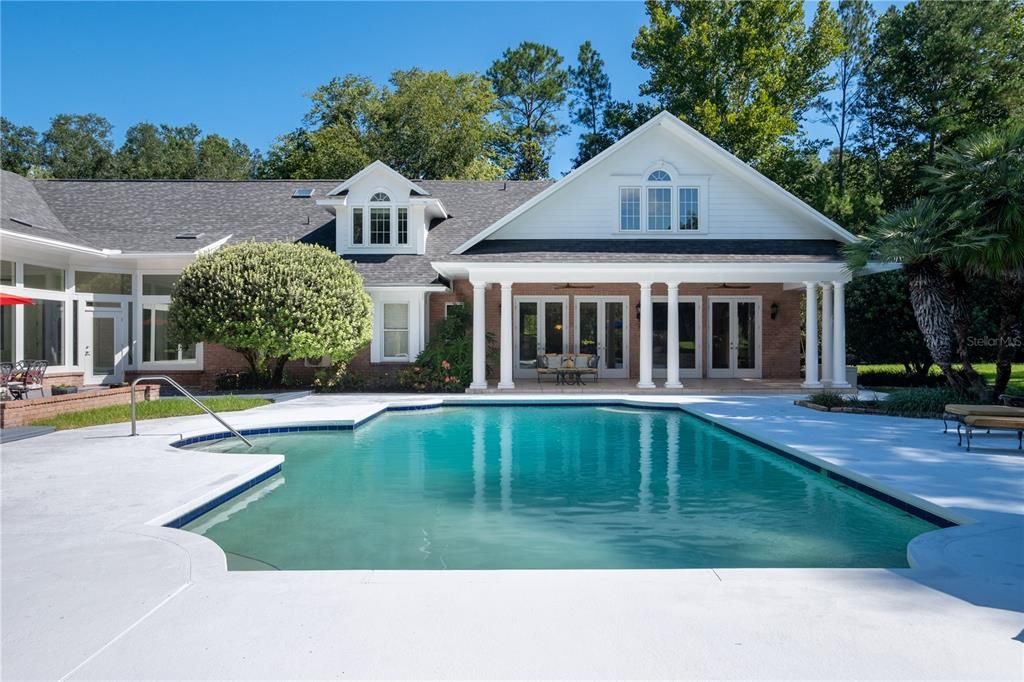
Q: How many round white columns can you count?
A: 7